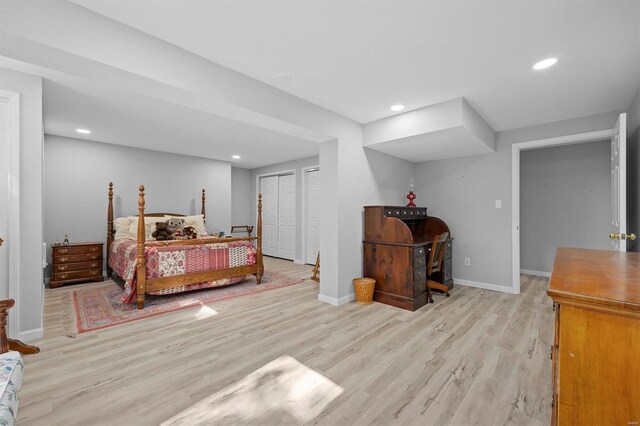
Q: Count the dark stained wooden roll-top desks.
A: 1